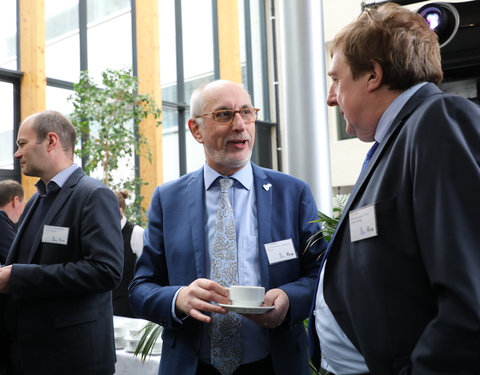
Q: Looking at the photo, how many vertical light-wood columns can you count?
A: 3